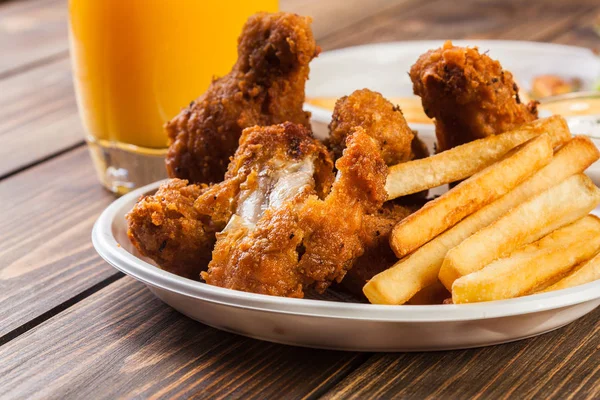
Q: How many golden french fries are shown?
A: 6